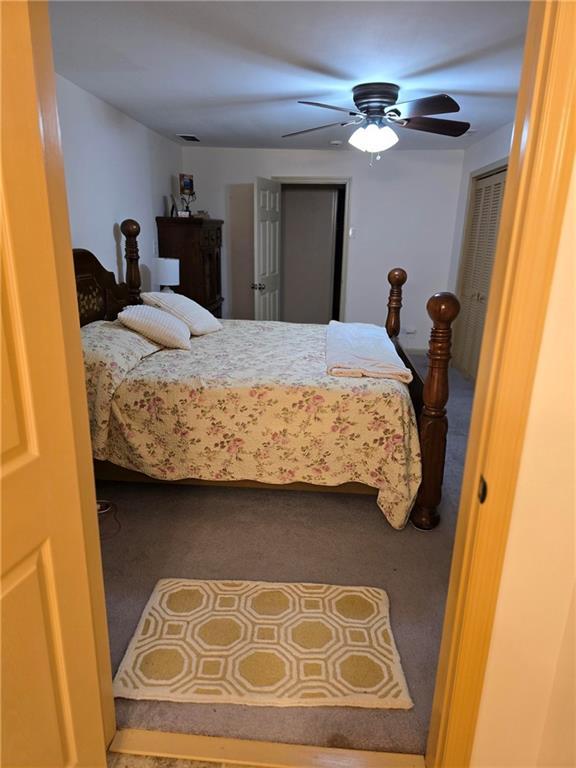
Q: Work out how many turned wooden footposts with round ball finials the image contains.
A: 2